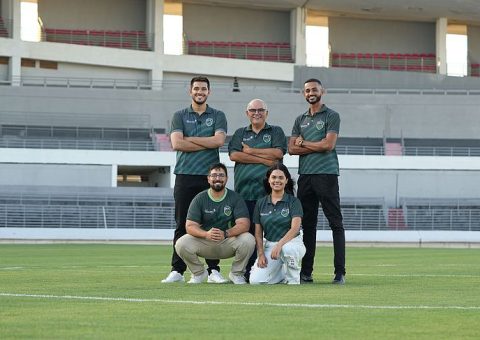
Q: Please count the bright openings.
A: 4